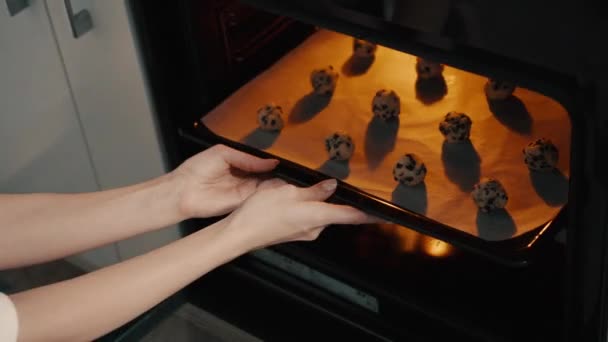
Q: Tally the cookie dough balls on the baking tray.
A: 11